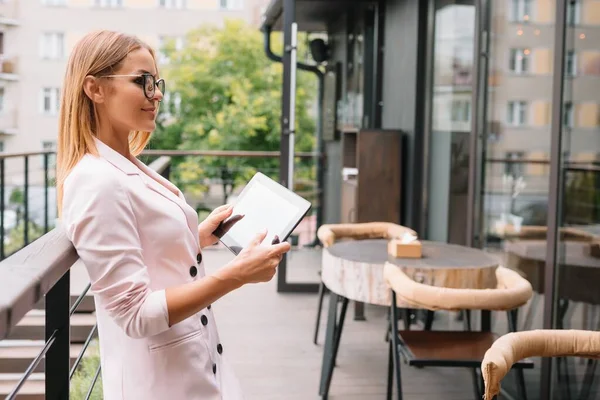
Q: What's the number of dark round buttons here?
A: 6